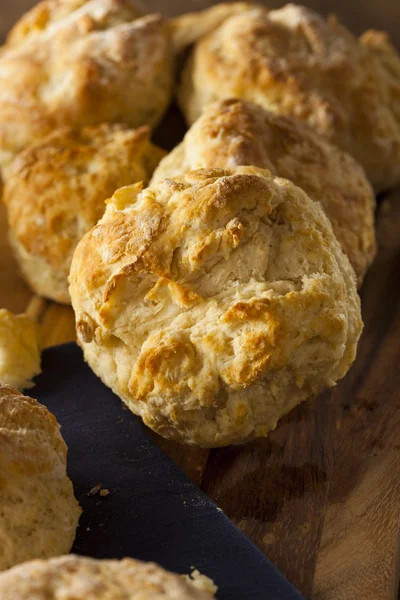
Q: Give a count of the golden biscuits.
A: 7